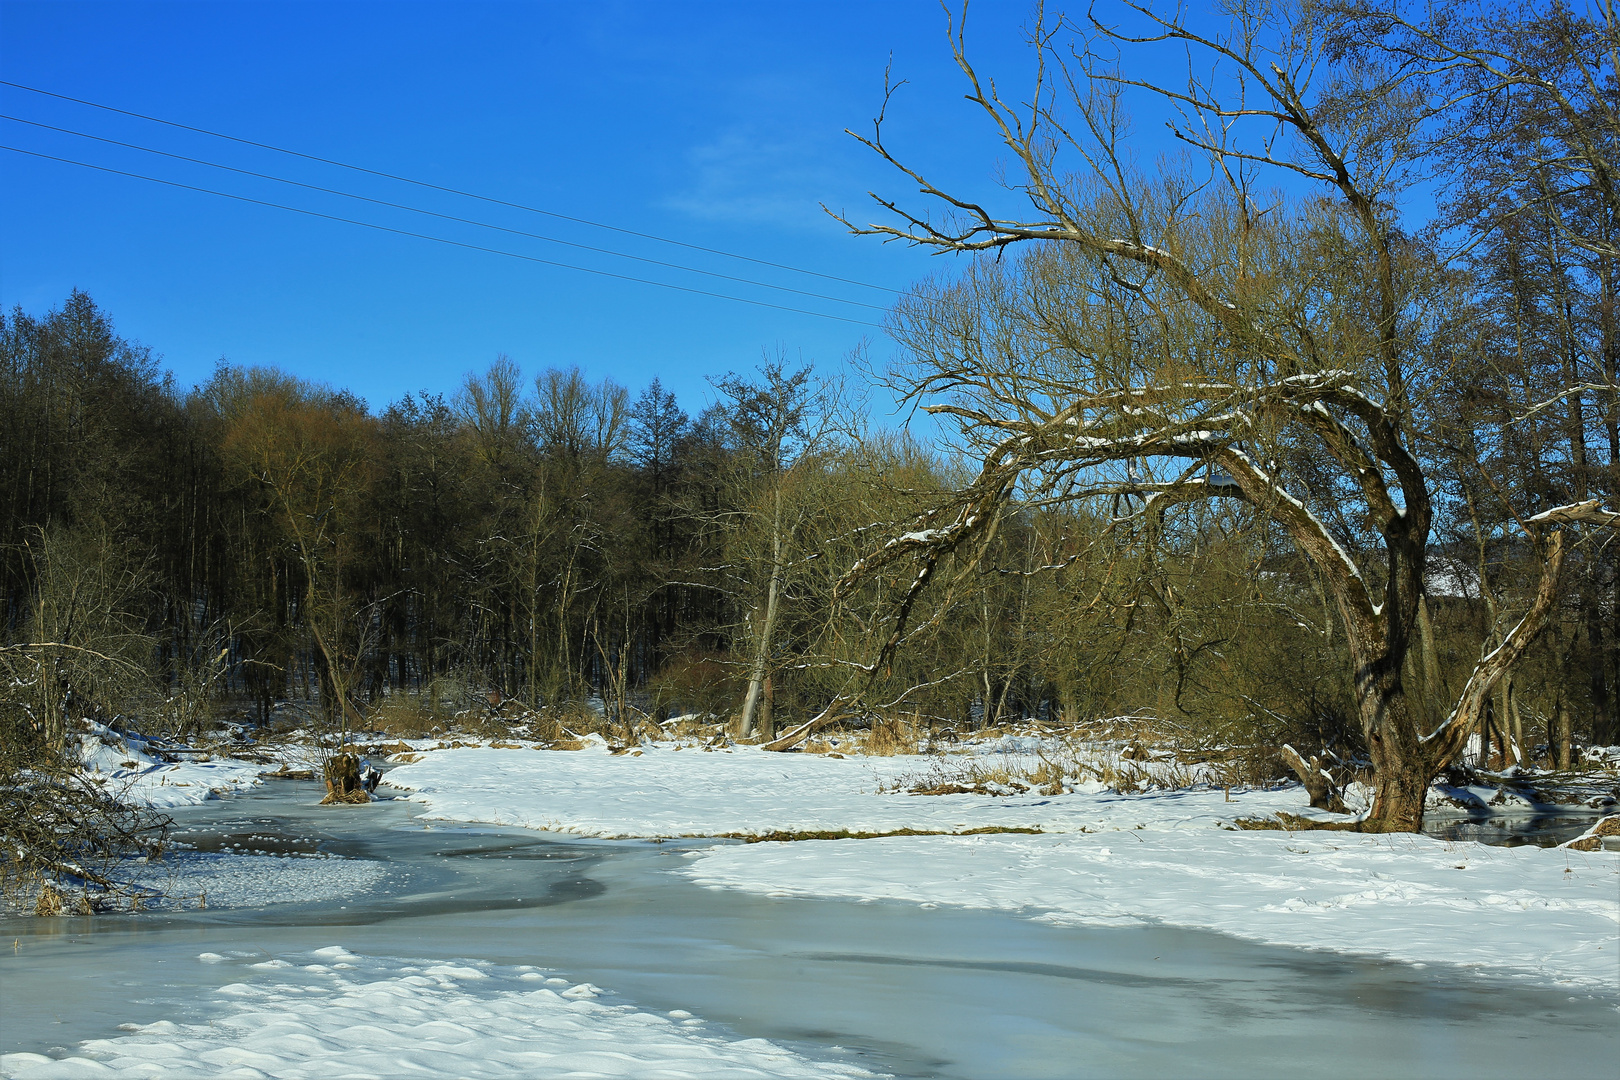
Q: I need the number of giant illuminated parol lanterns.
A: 0